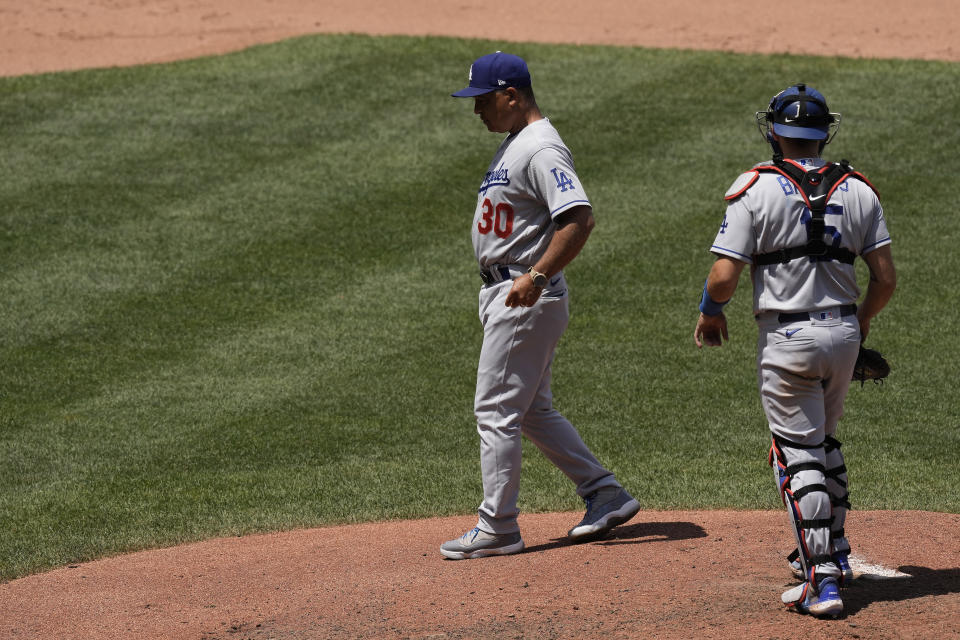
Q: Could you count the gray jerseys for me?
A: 2